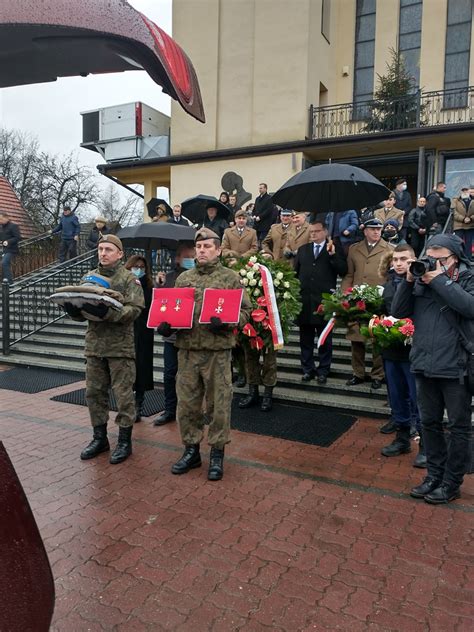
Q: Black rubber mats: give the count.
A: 3